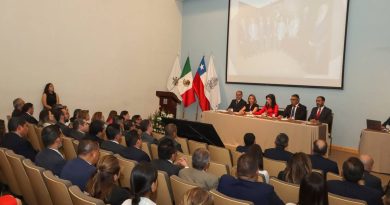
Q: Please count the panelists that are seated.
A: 5